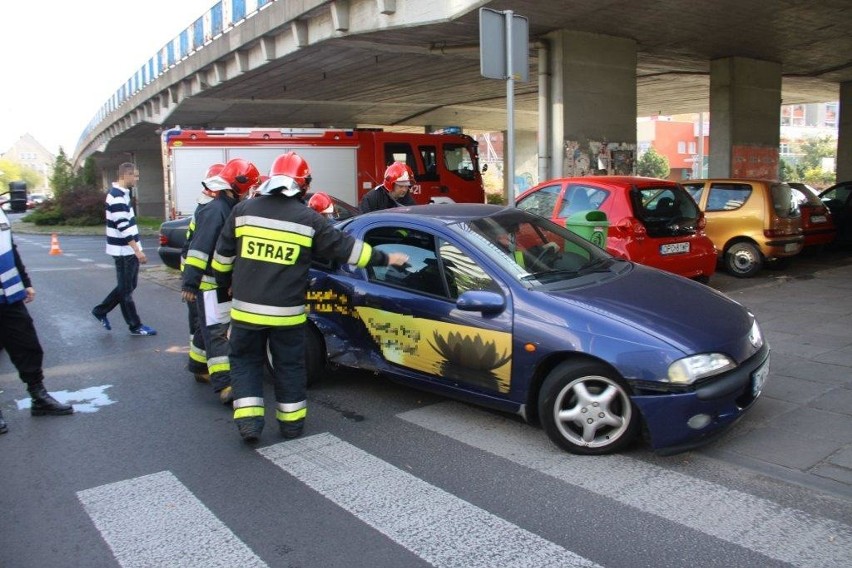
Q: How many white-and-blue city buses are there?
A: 0